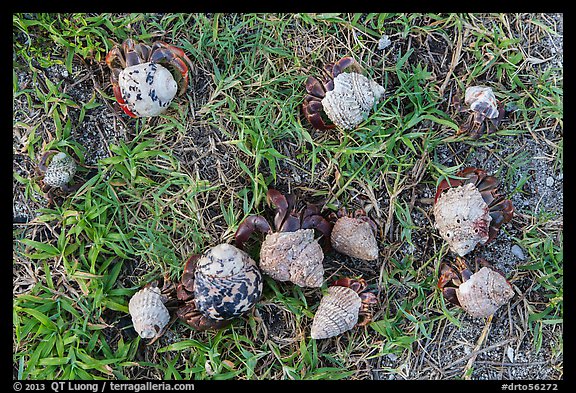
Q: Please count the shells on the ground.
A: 11